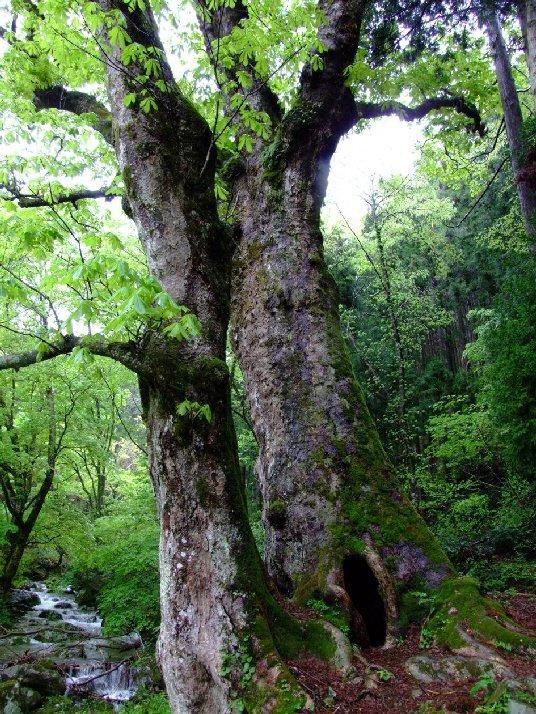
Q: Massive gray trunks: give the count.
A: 2